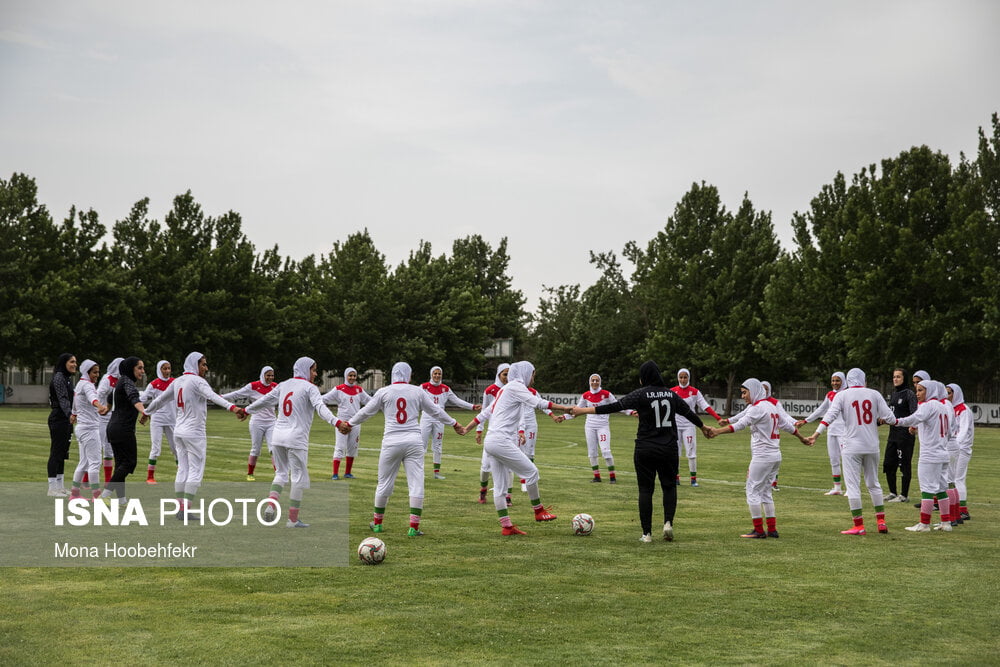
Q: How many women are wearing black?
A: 4